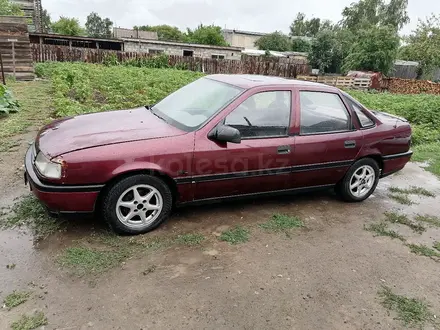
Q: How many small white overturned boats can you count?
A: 0